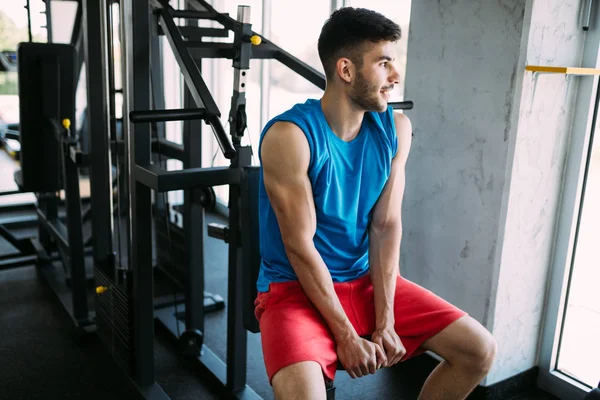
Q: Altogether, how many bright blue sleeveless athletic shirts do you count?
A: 1